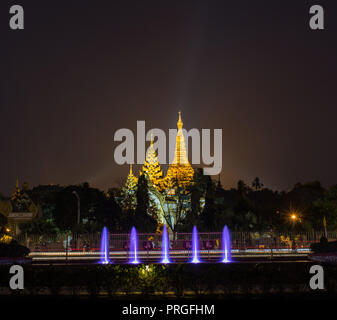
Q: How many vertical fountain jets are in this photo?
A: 5